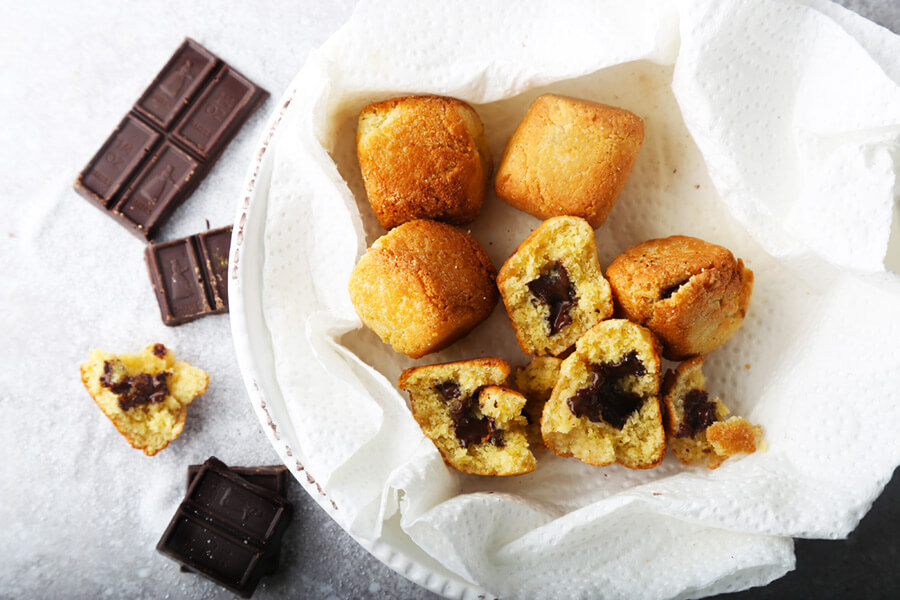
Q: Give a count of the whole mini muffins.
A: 4